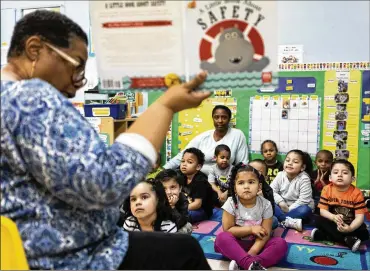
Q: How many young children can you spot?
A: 10